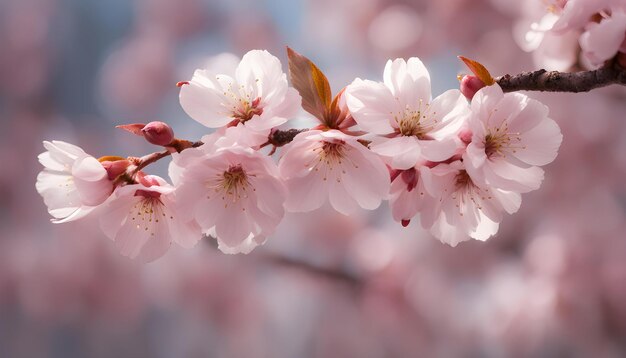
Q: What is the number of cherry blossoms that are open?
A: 8